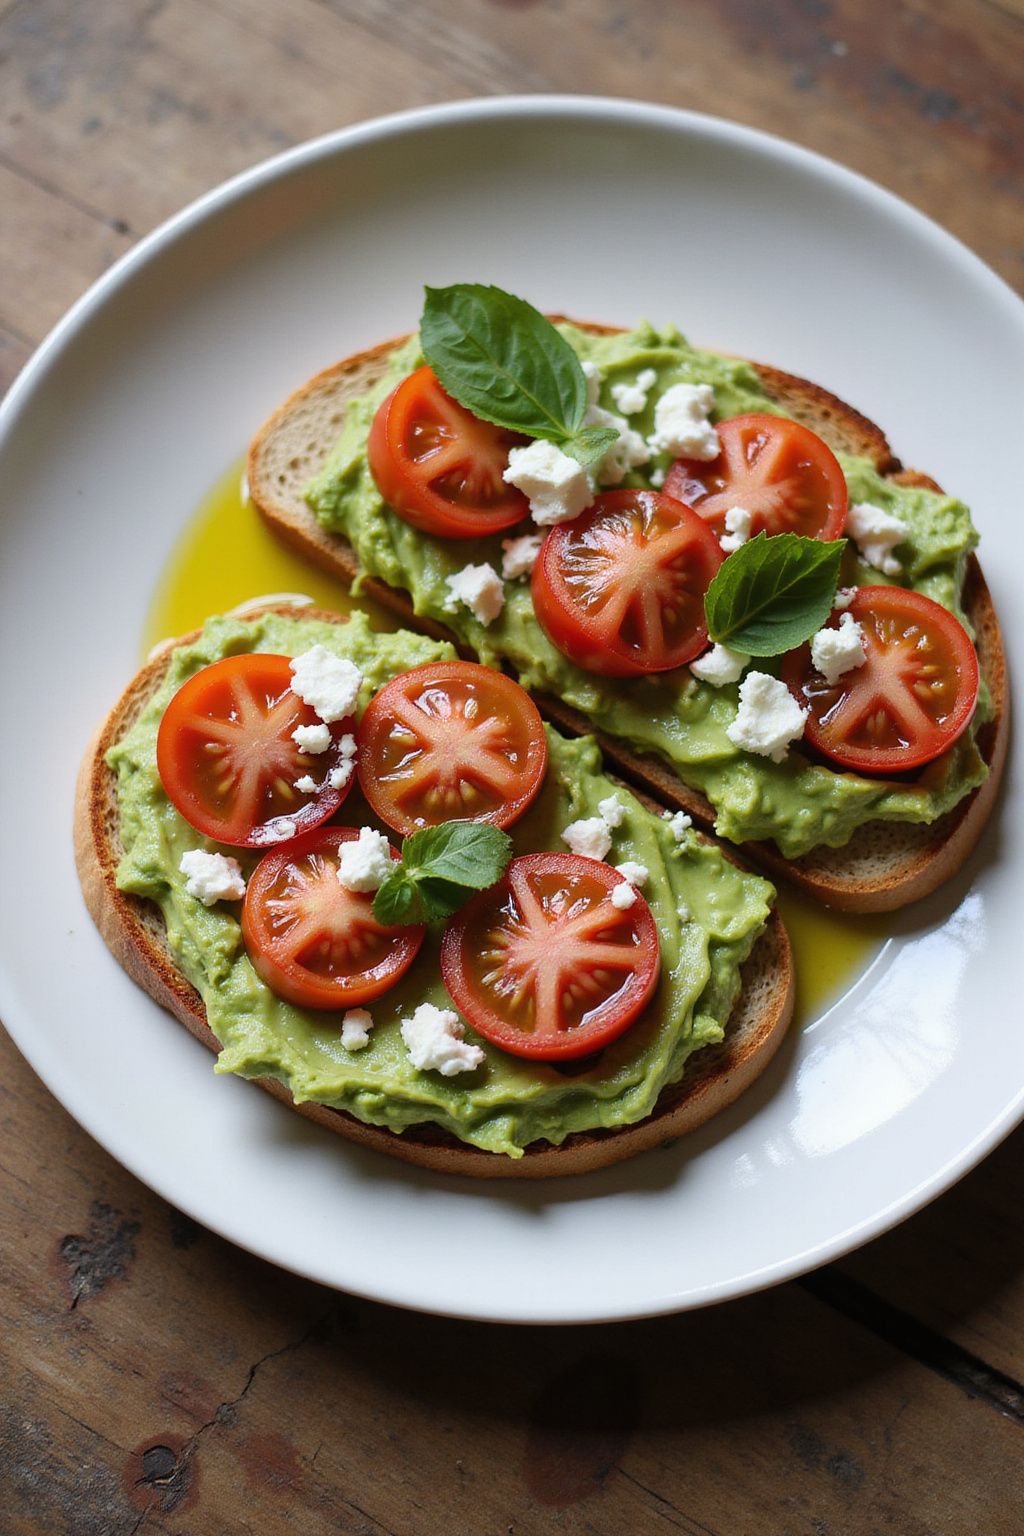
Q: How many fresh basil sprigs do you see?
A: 3